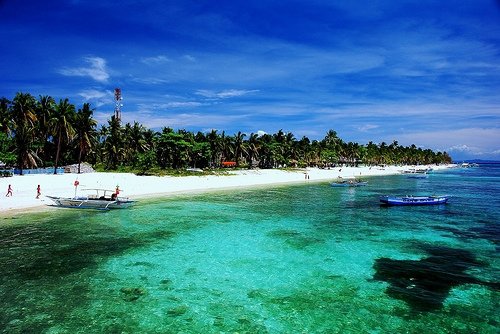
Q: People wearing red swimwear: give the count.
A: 2